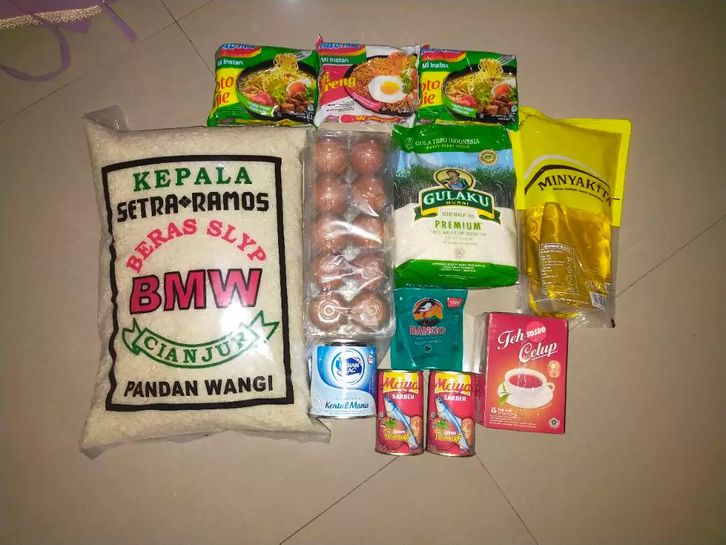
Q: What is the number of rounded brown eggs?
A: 10